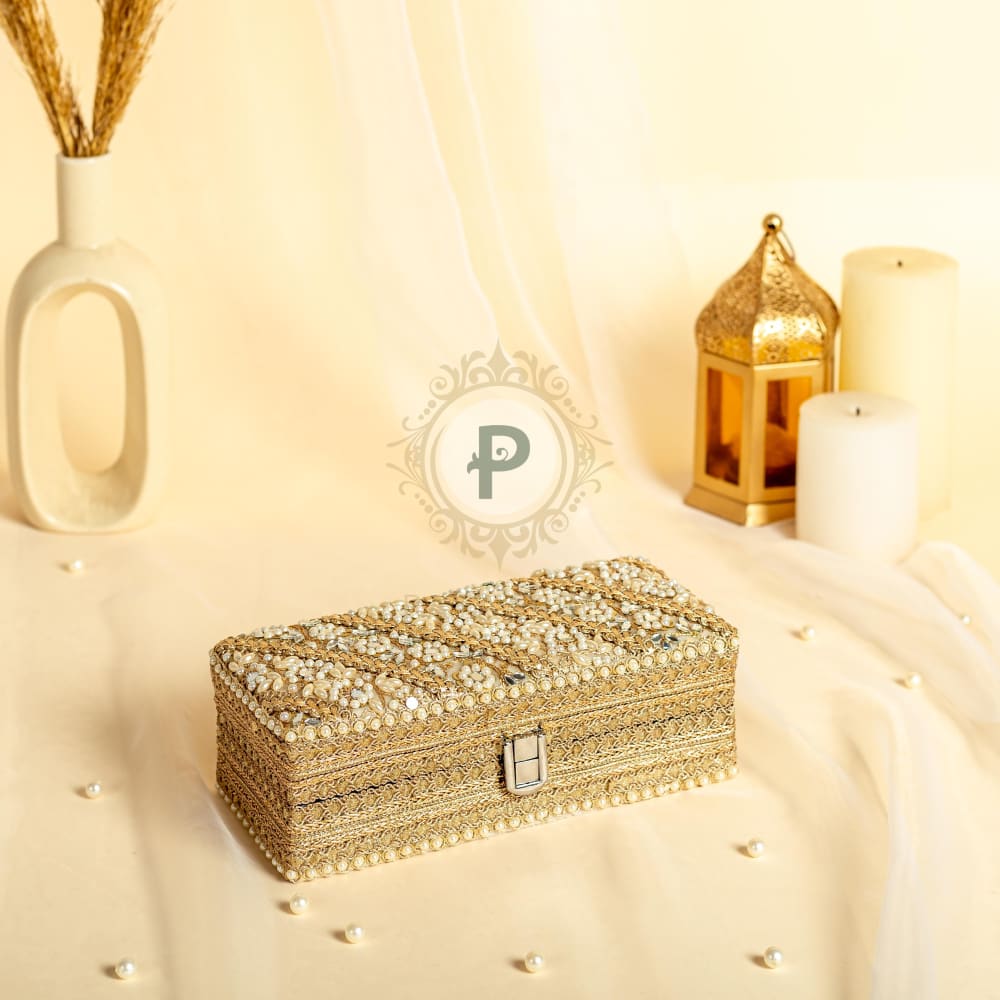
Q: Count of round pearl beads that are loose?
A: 11